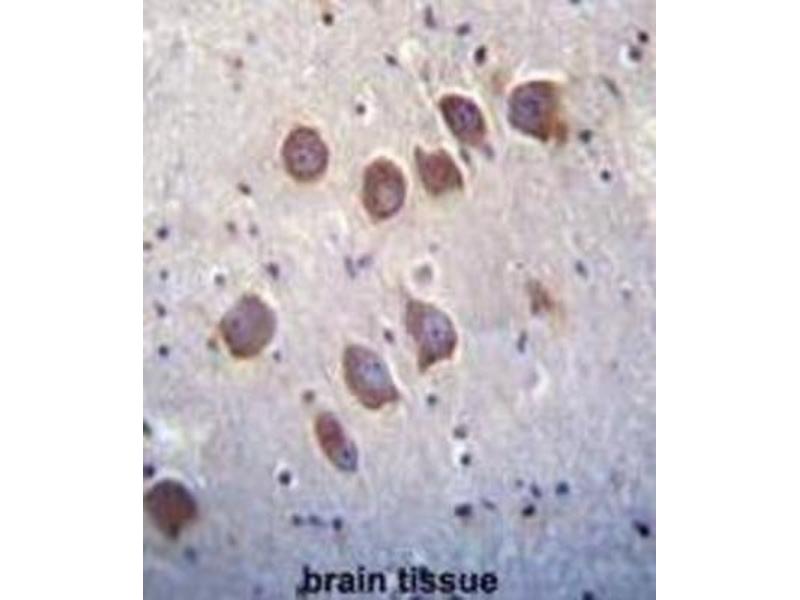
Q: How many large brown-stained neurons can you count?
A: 10